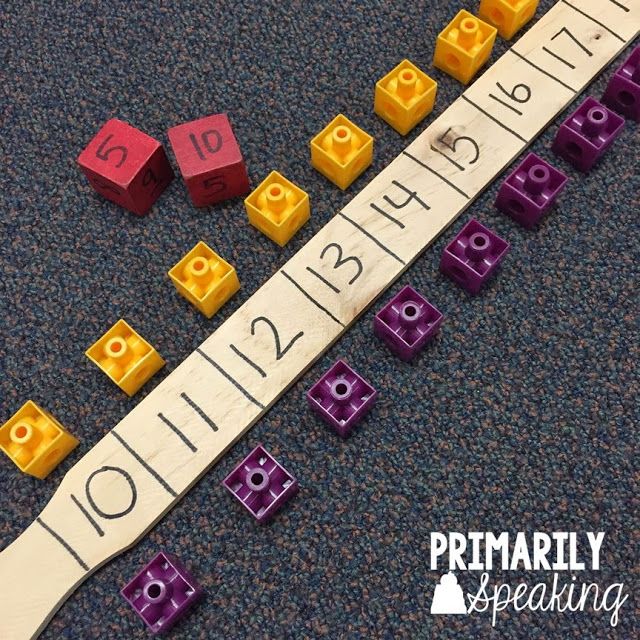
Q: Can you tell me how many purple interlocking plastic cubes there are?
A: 8